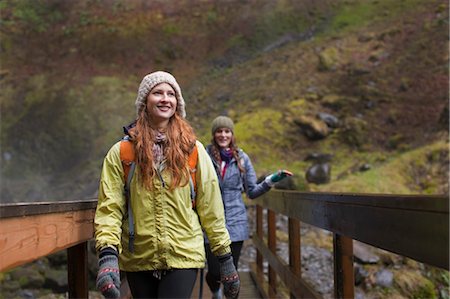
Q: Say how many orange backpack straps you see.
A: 2